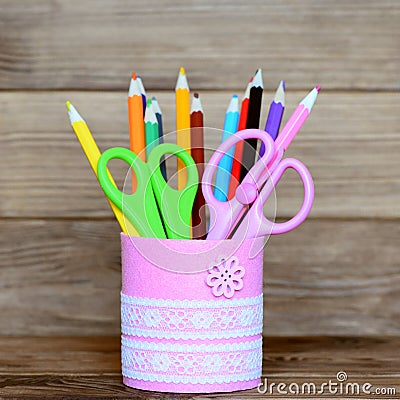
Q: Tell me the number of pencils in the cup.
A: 12